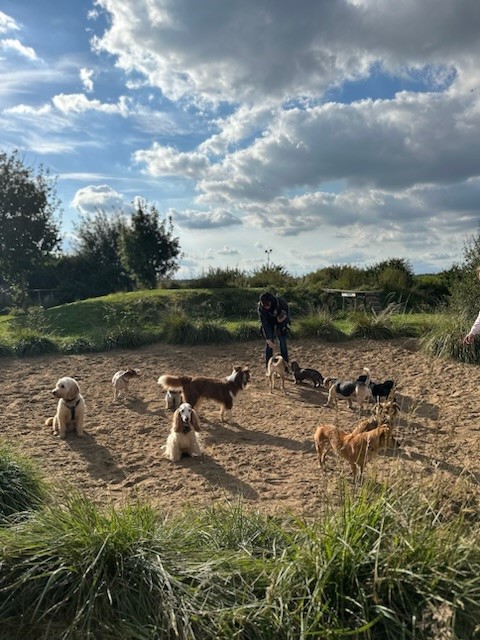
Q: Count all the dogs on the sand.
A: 11